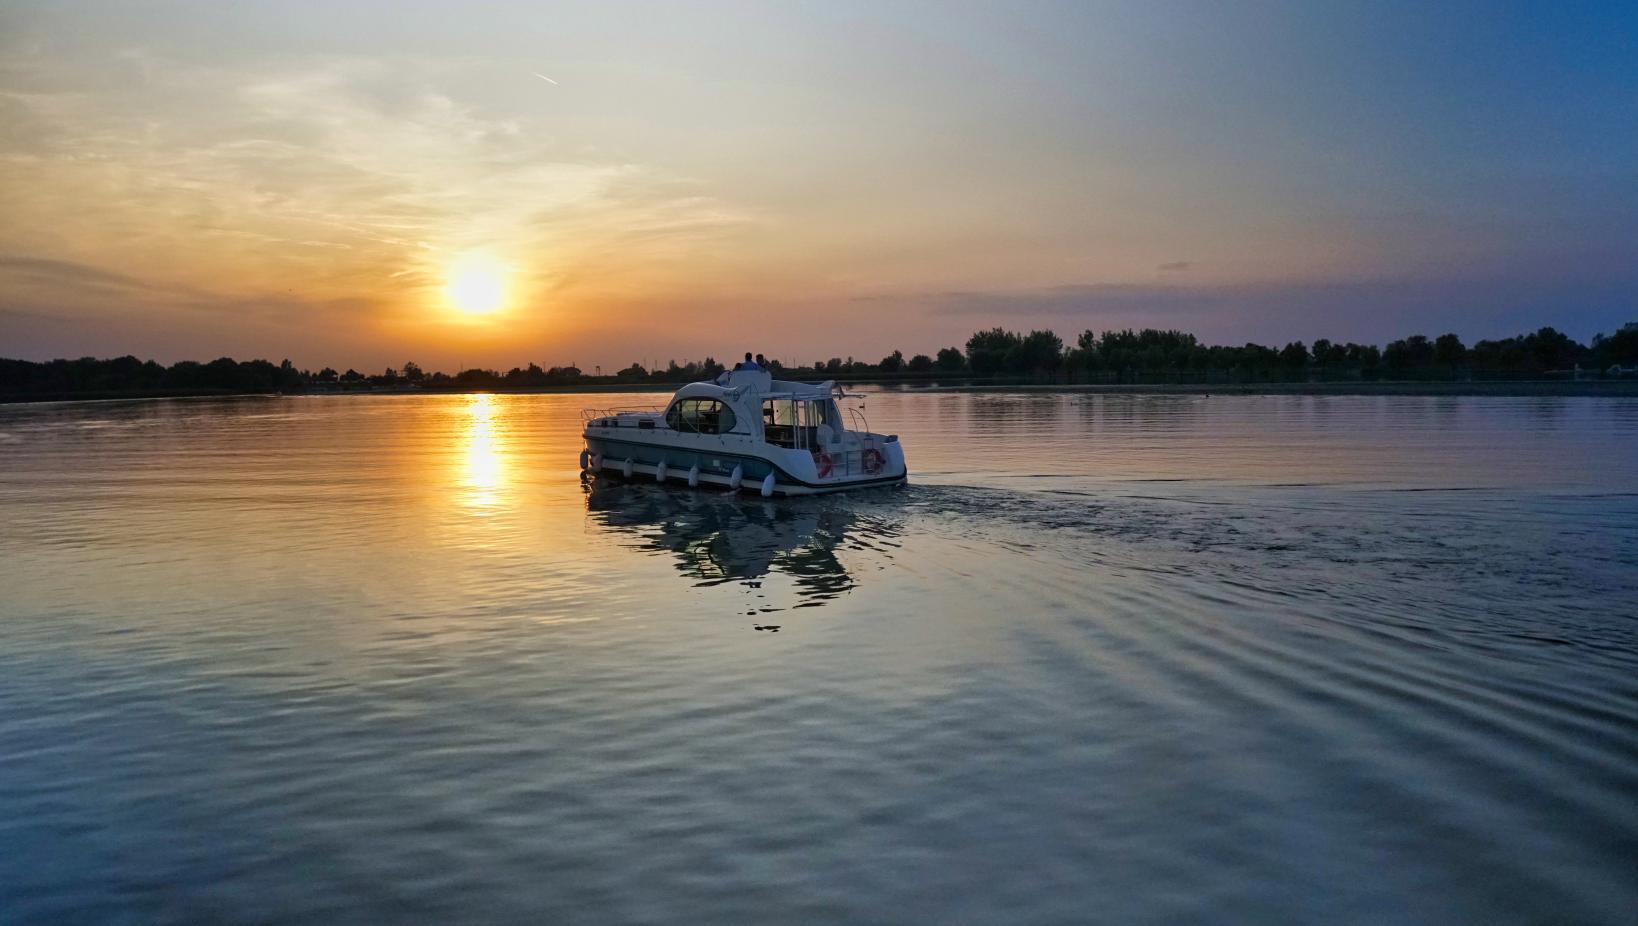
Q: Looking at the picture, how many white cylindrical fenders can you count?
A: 7